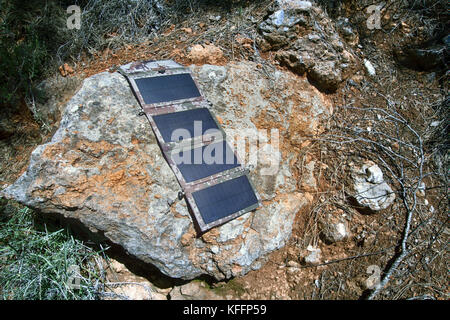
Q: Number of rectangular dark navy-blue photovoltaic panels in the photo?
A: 4